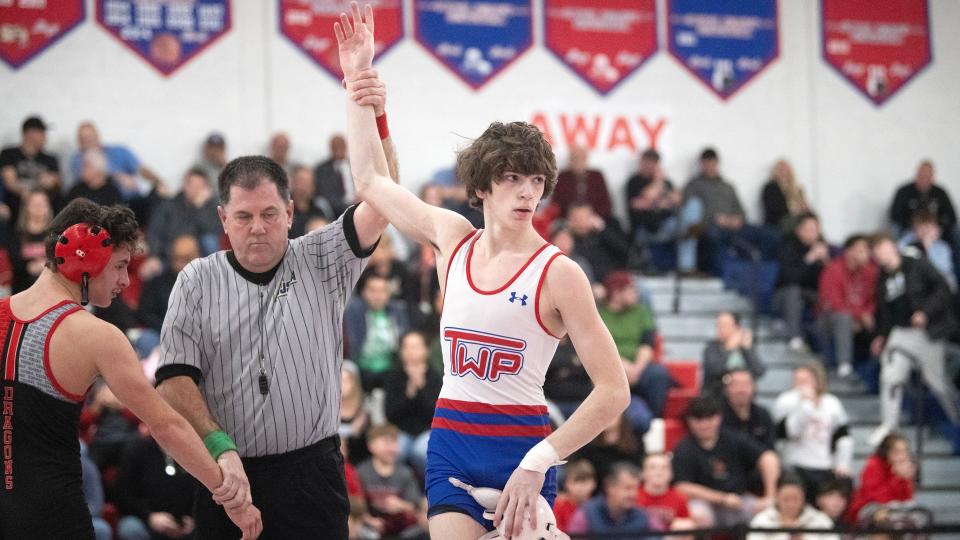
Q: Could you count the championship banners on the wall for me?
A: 7